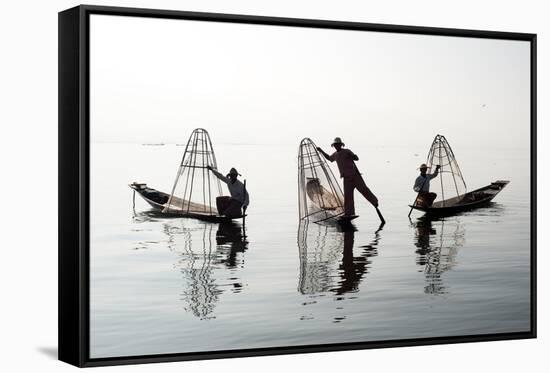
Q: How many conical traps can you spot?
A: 3